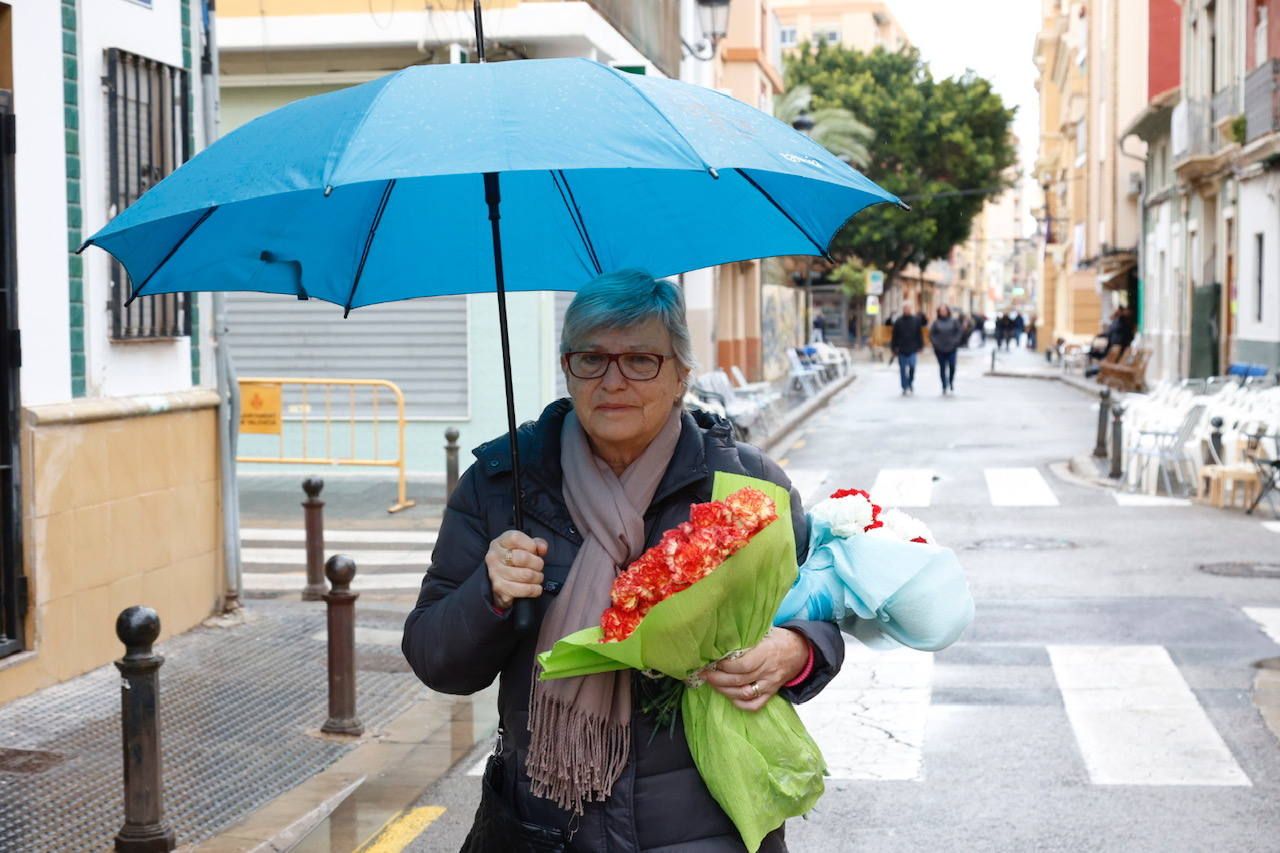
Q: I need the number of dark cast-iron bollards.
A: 7